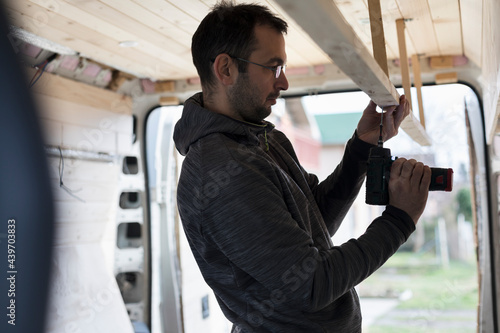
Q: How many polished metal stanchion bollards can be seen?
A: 0